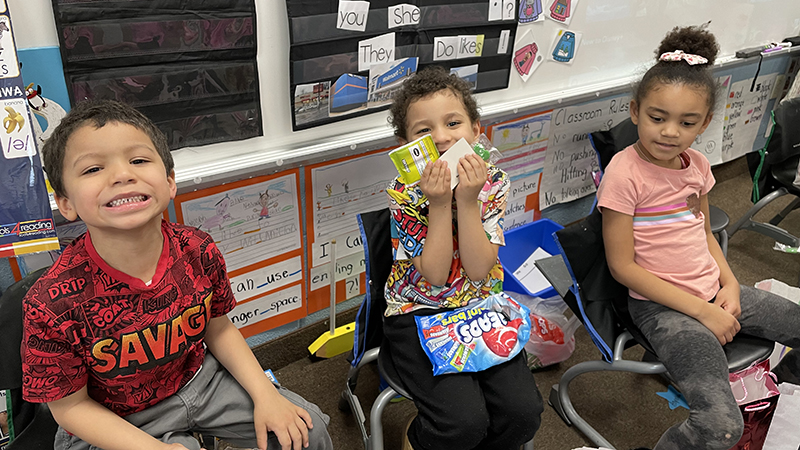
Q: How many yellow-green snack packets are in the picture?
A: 1